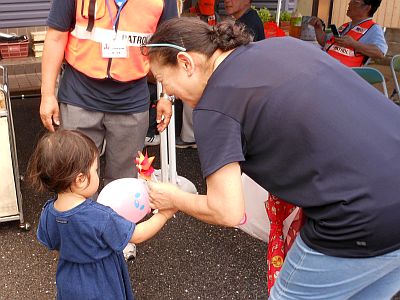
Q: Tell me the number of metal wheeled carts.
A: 1